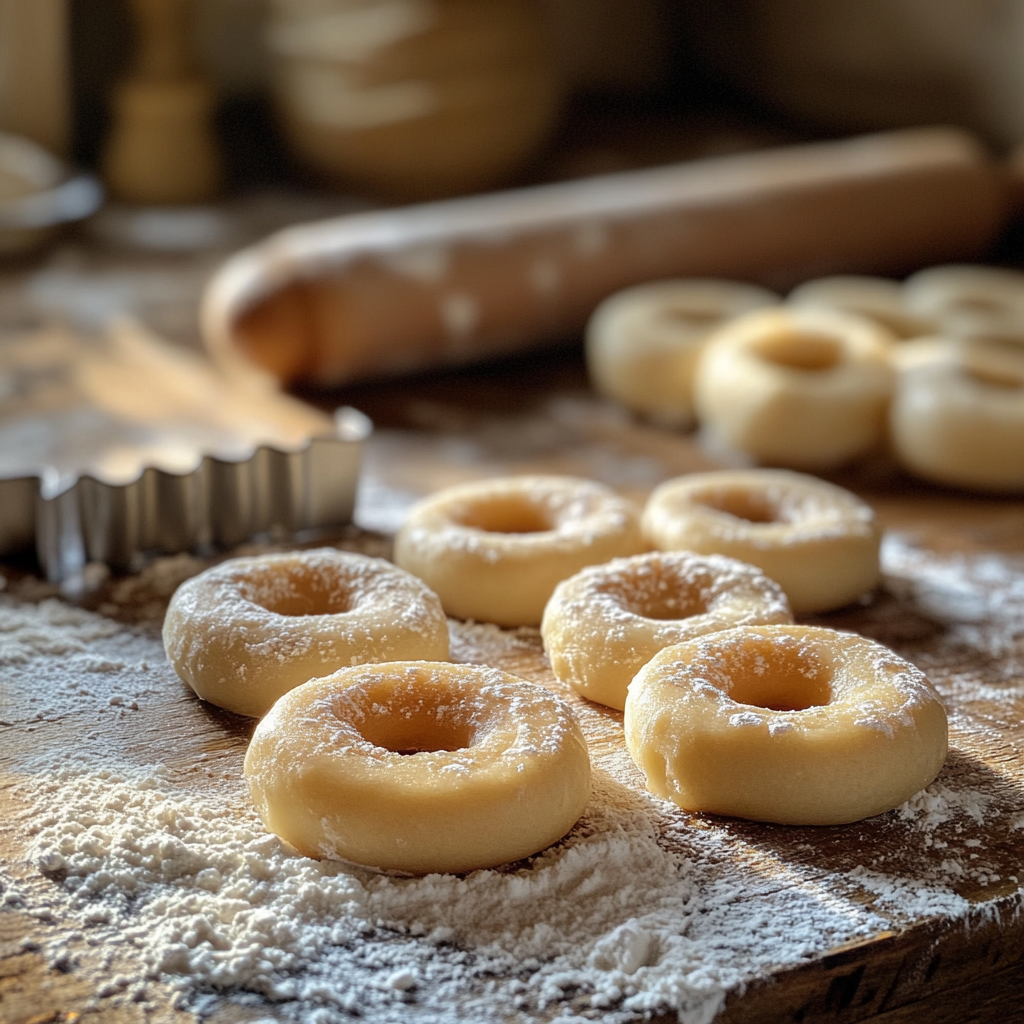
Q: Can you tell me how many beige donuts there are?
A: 11